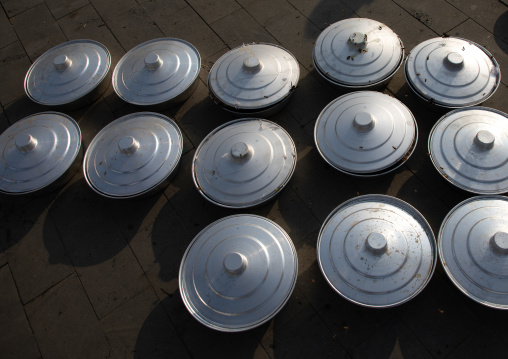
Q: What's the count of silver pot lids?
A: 13